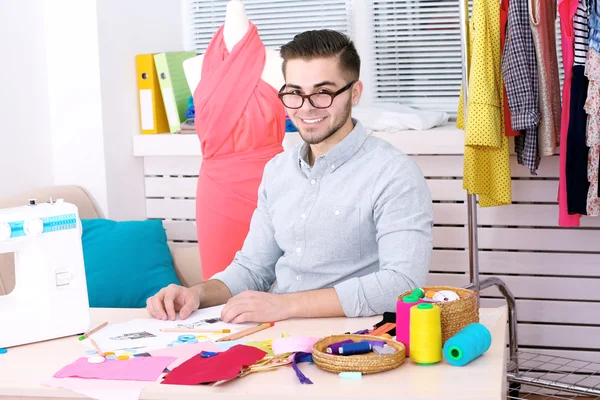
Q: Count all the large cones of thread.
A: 3